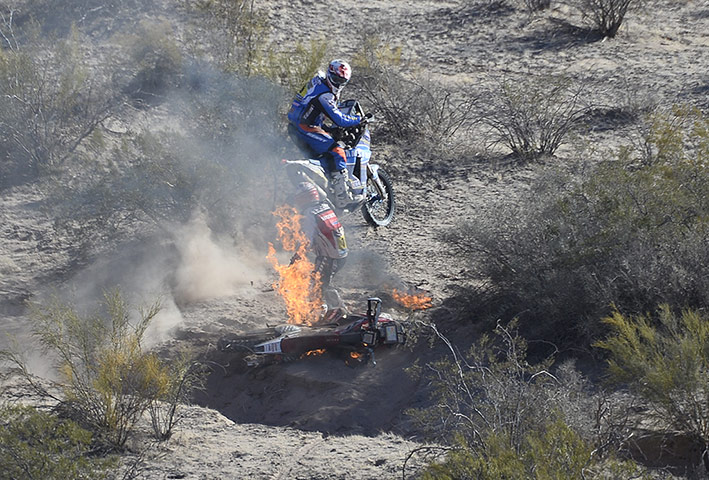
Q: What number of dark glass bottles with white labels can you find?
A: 0